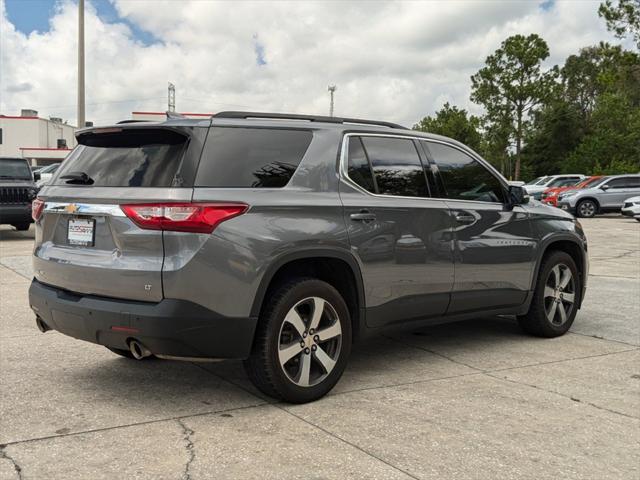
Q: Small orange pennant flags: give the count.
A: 0